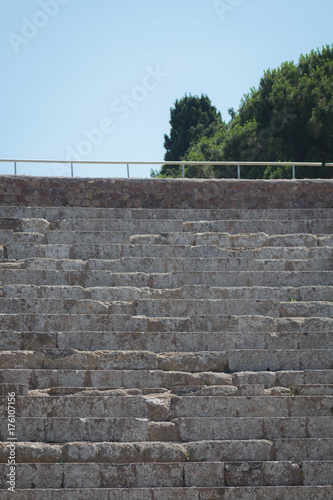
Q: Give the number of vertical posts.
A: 6